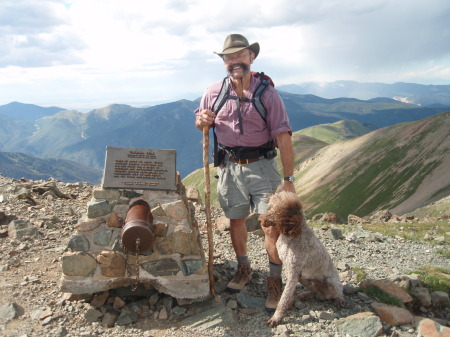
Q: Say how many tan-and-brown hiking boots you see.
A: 2